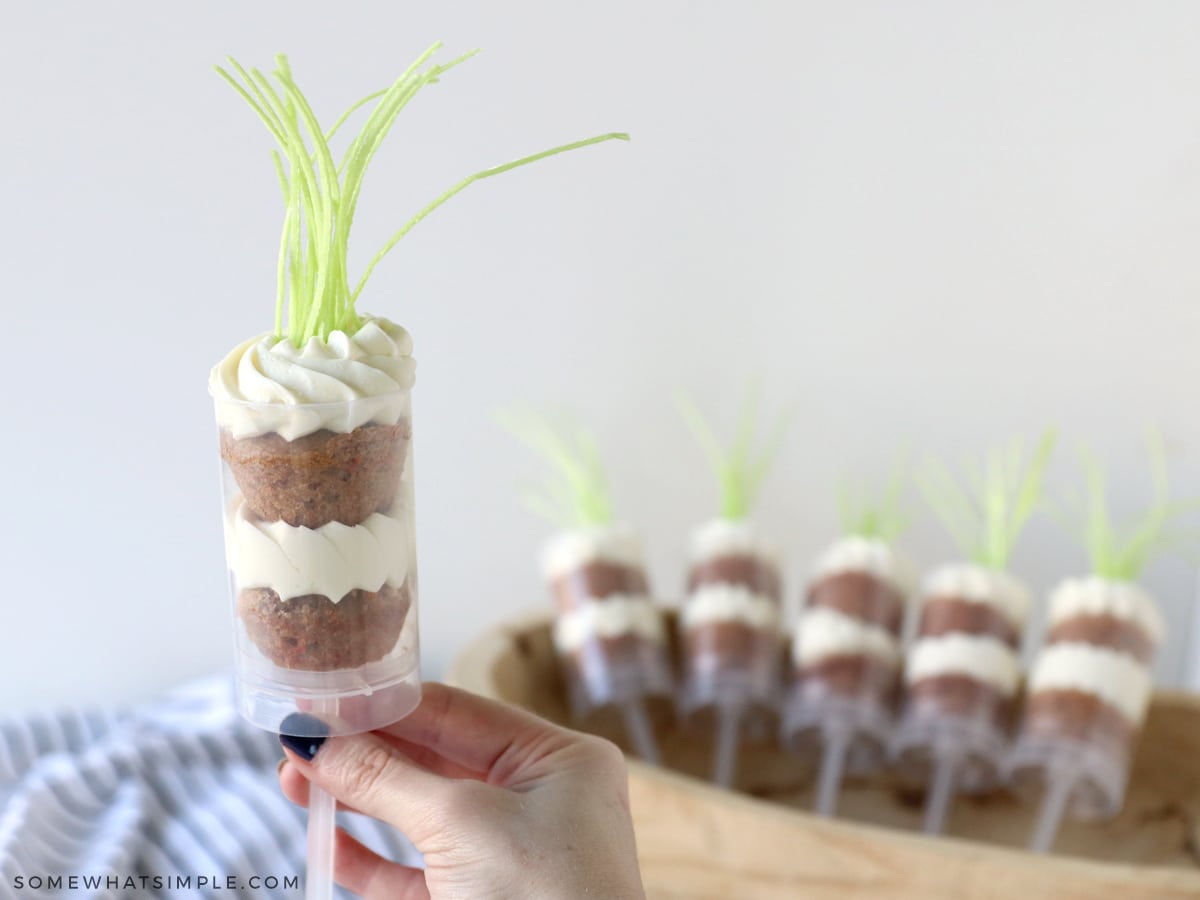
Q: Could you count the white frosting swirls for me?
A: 12